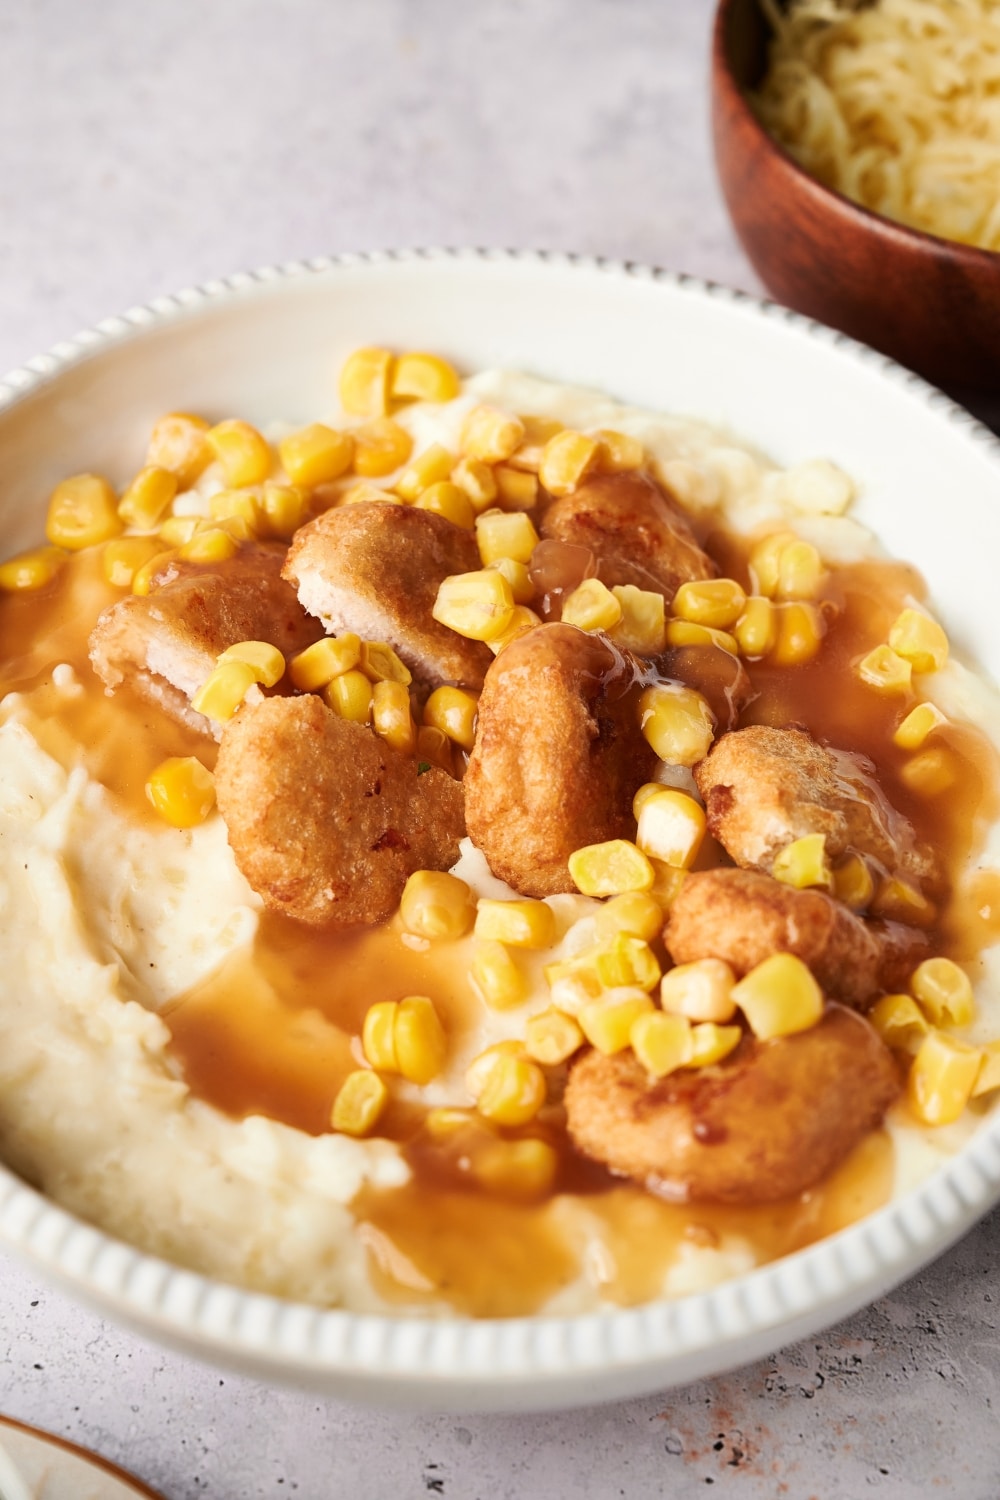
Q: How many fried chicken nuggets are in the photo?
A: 8